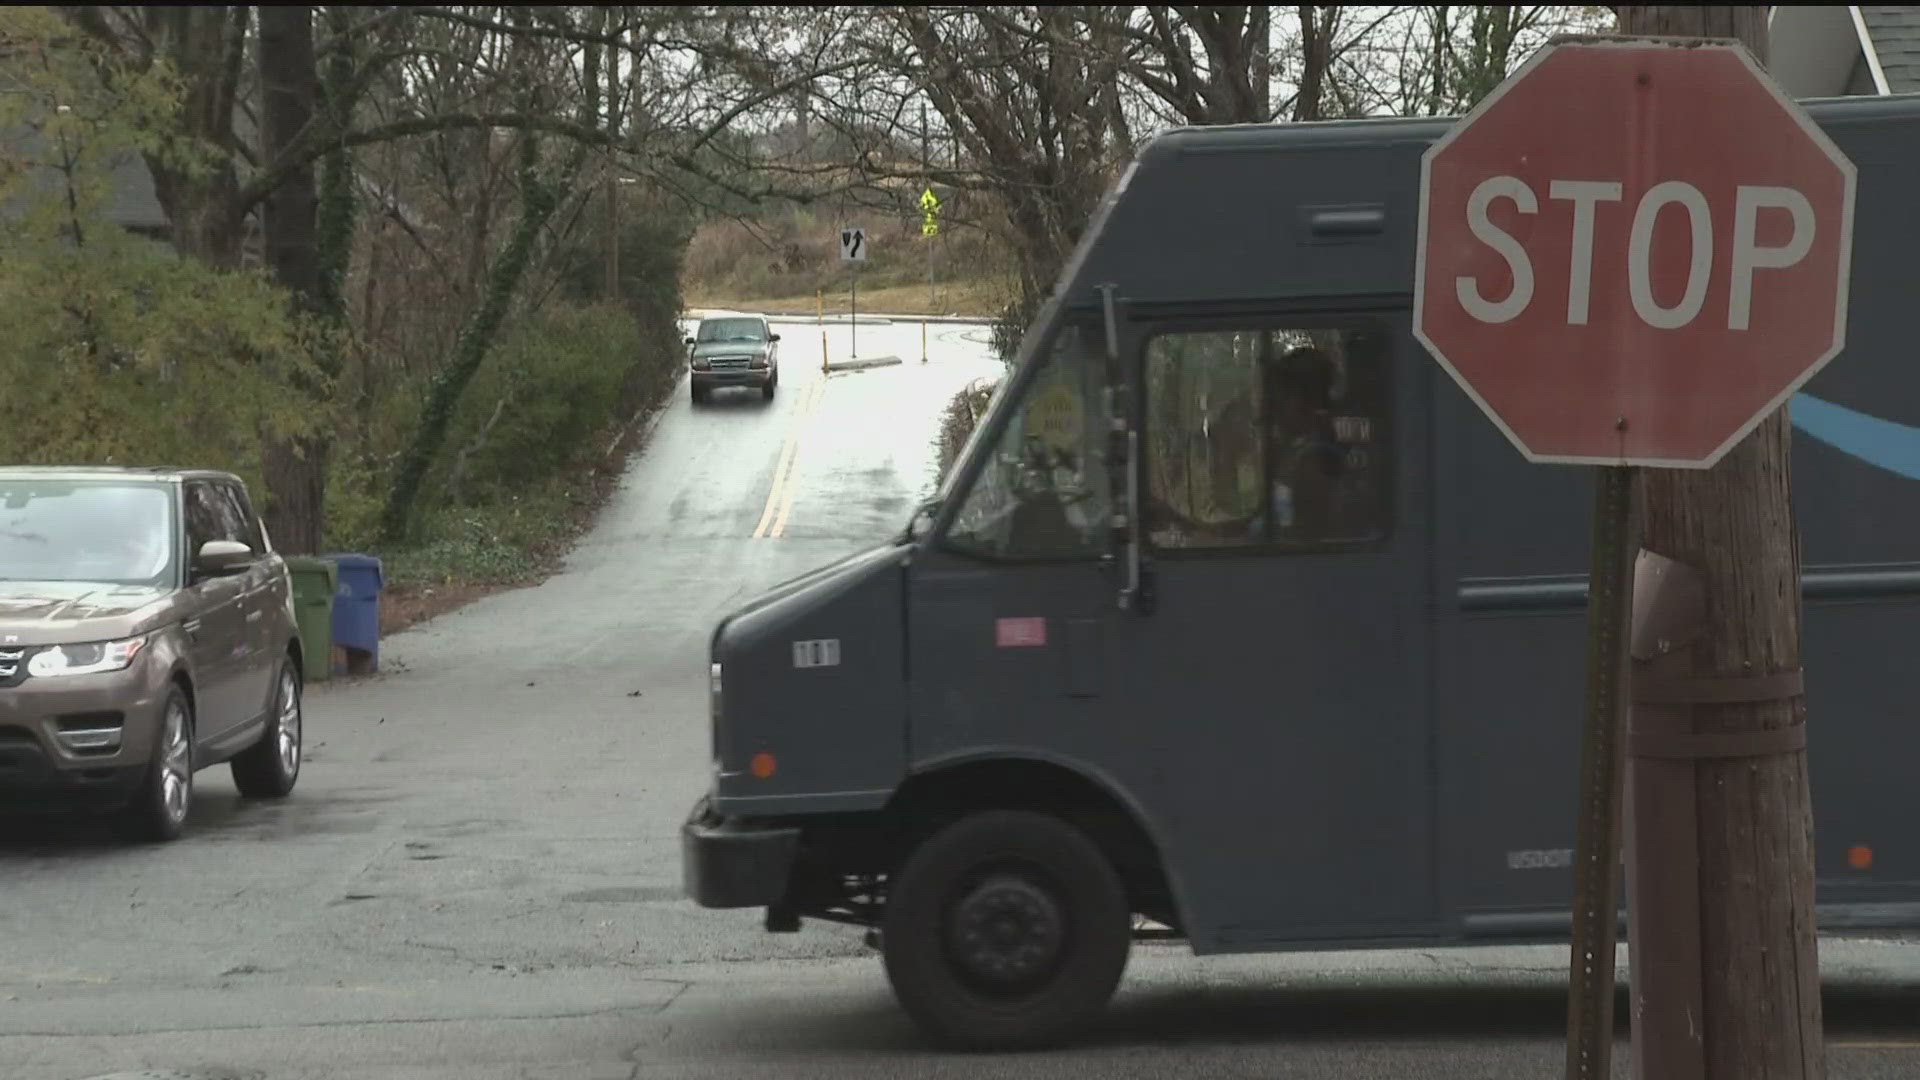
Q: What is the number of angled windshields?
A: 3